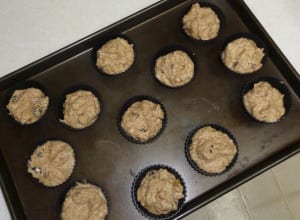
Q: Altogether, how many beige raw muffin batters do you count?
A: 12